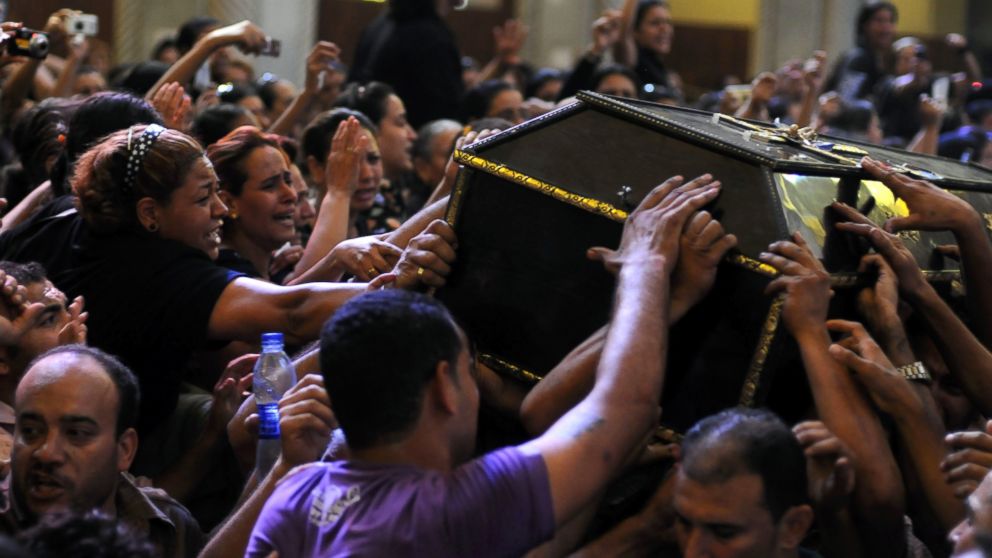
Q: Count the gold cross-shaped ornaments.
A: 1